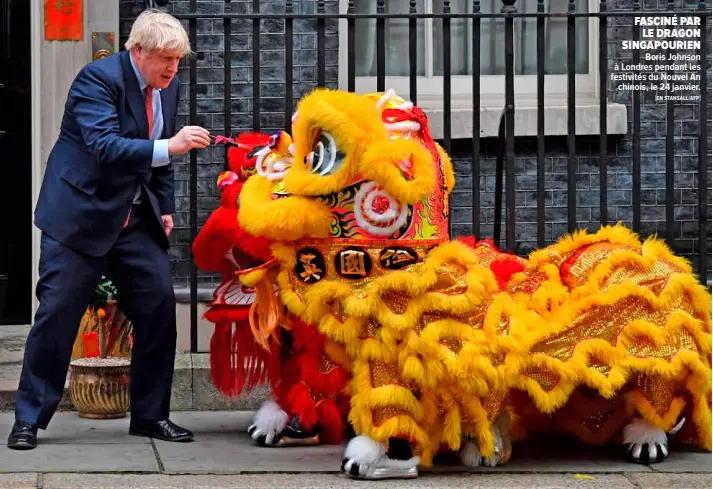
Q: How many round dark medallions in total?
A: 3